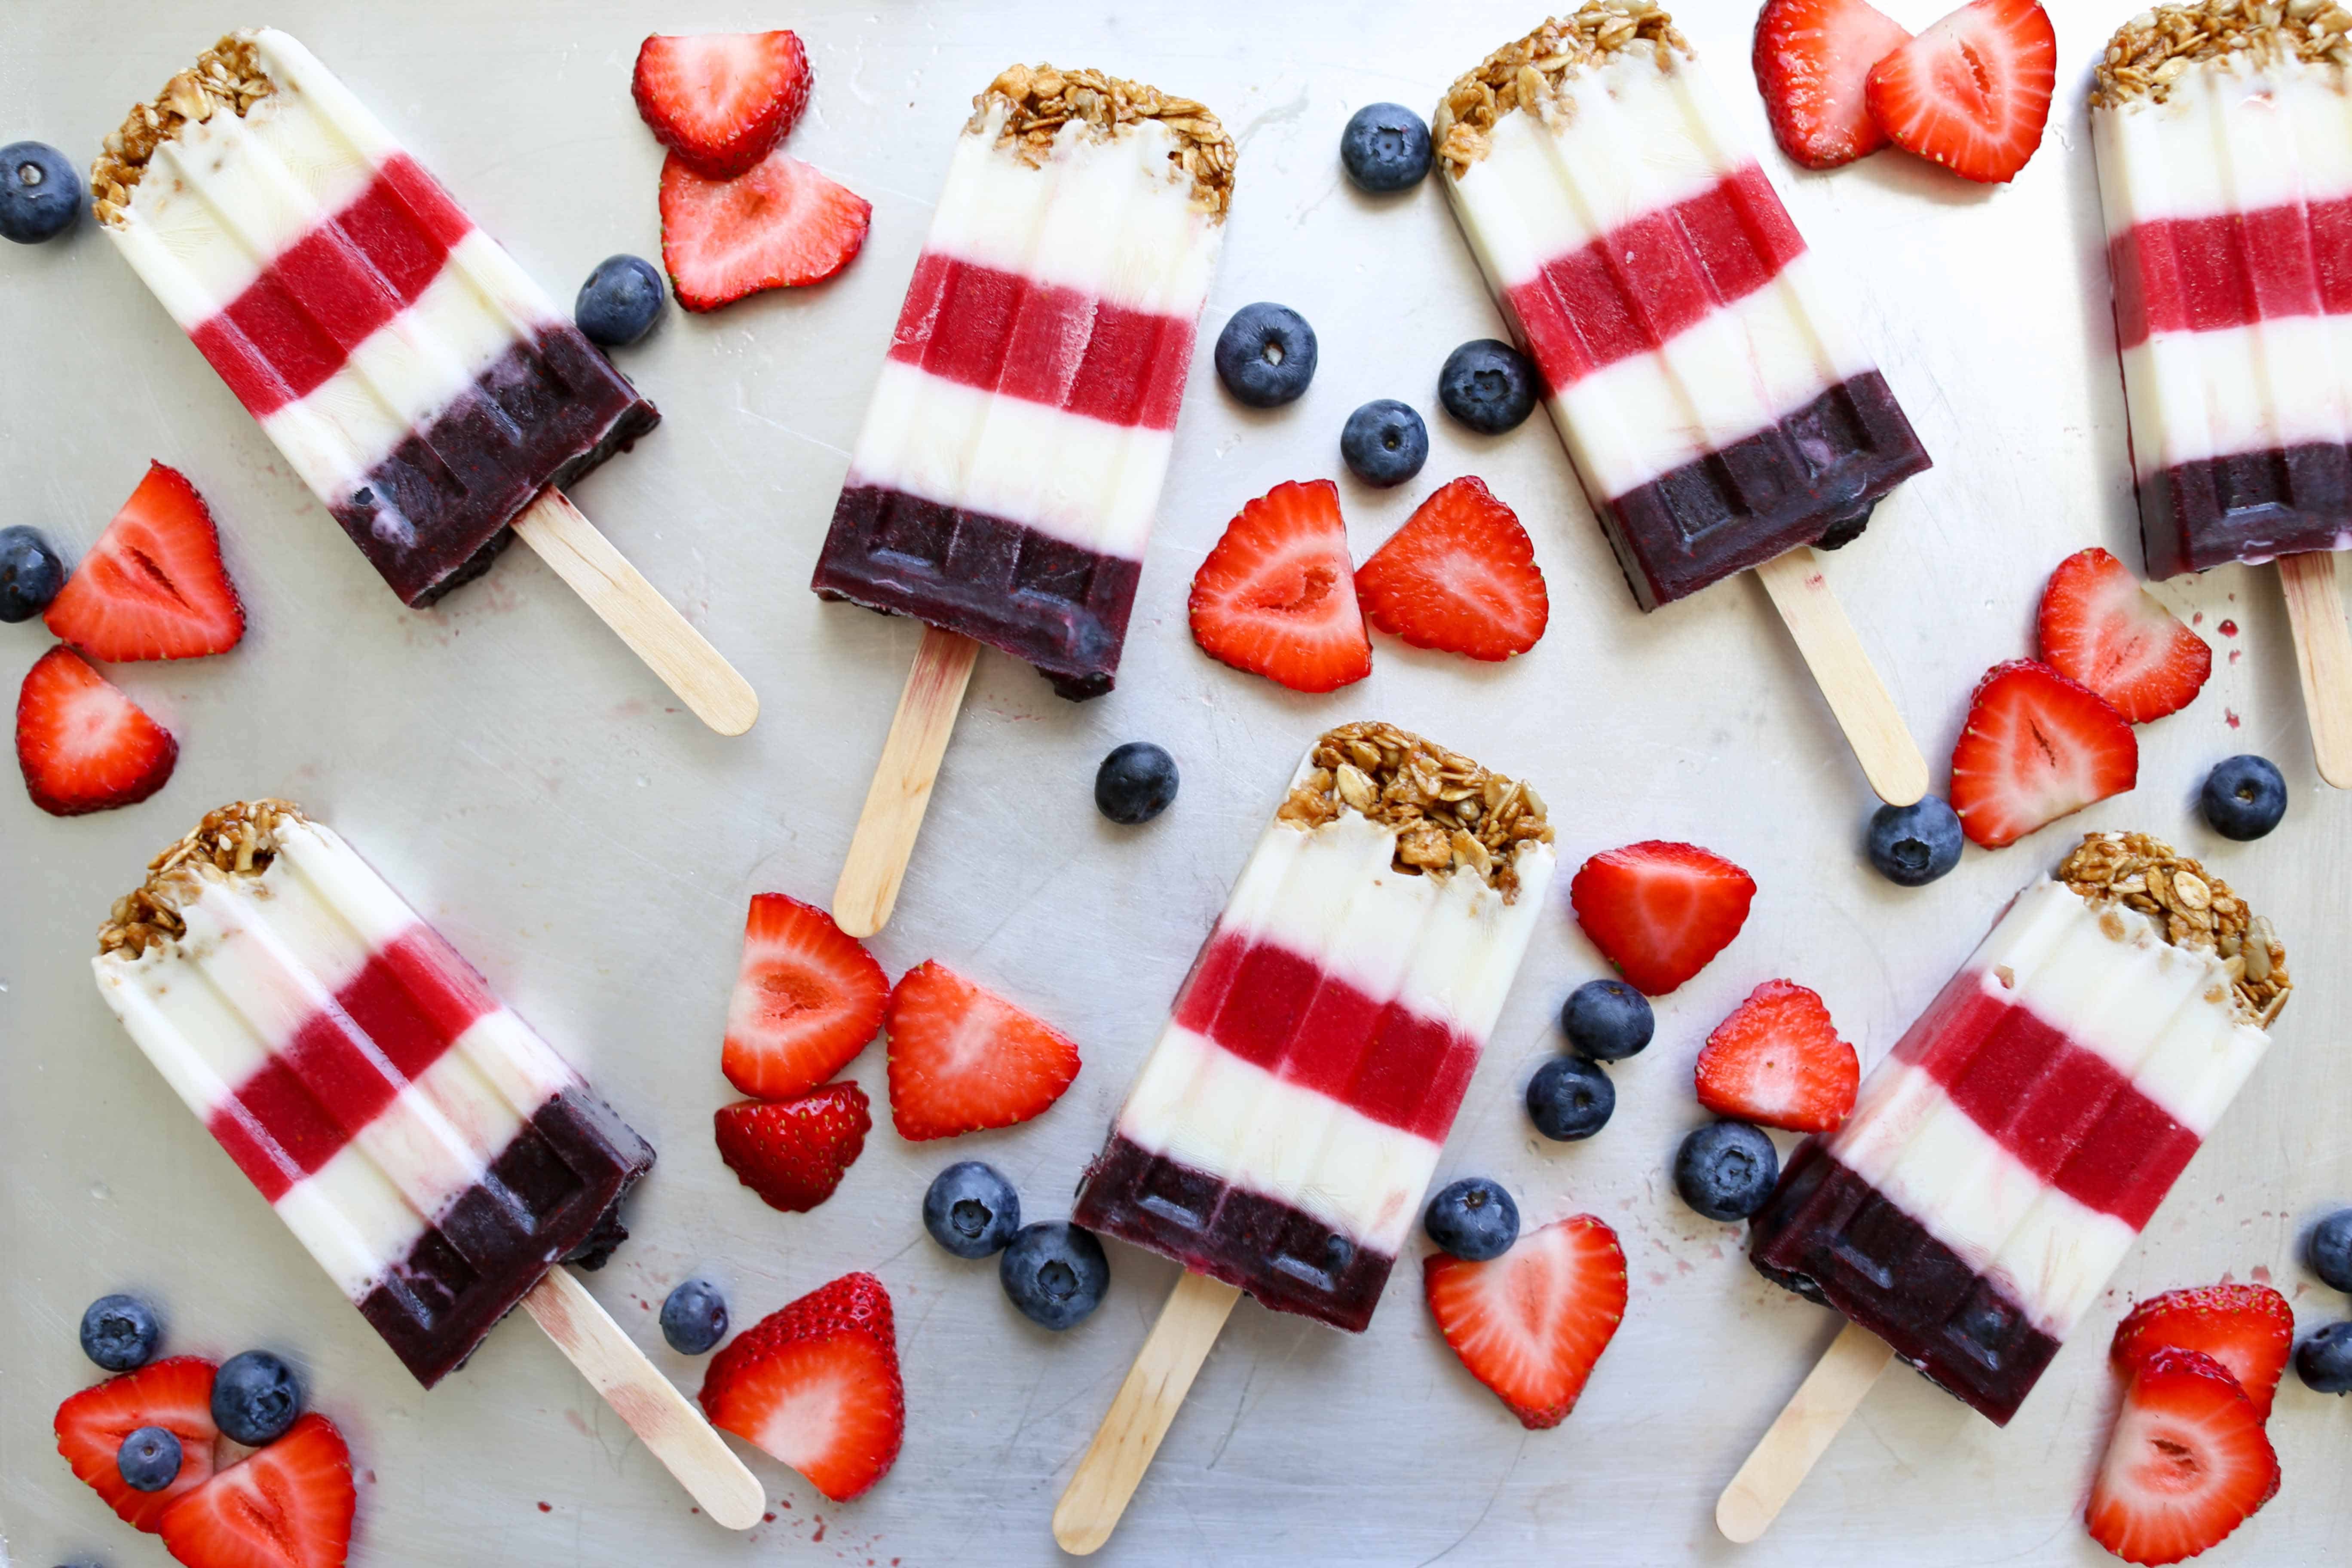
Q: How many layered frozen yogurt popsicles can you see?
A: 7